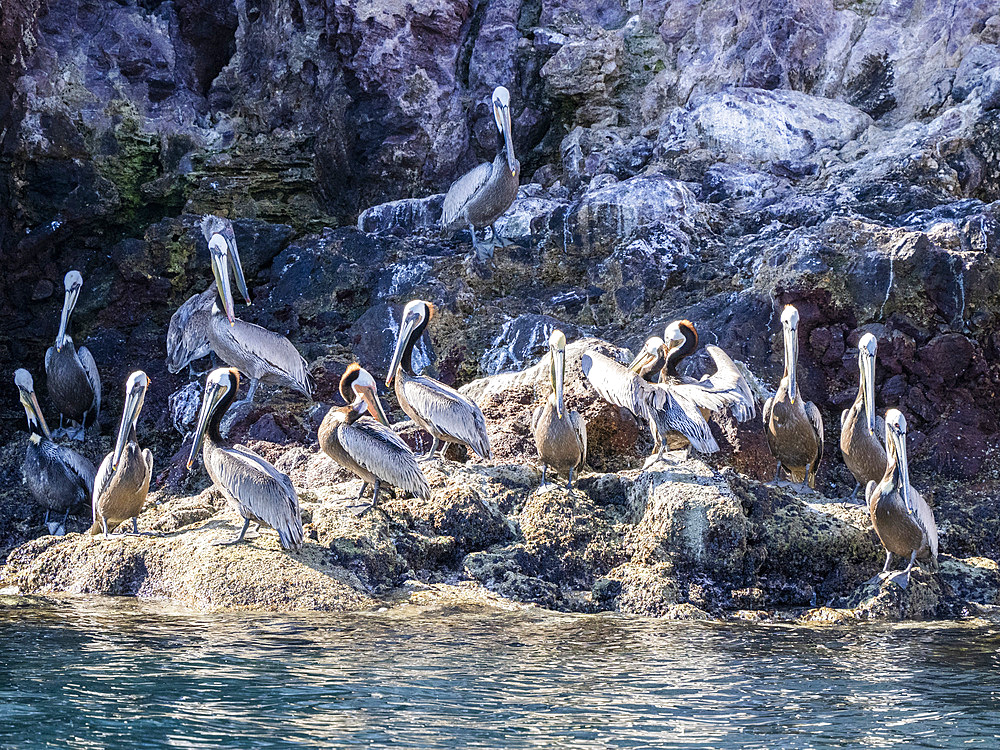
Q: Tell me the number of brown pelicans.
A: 15